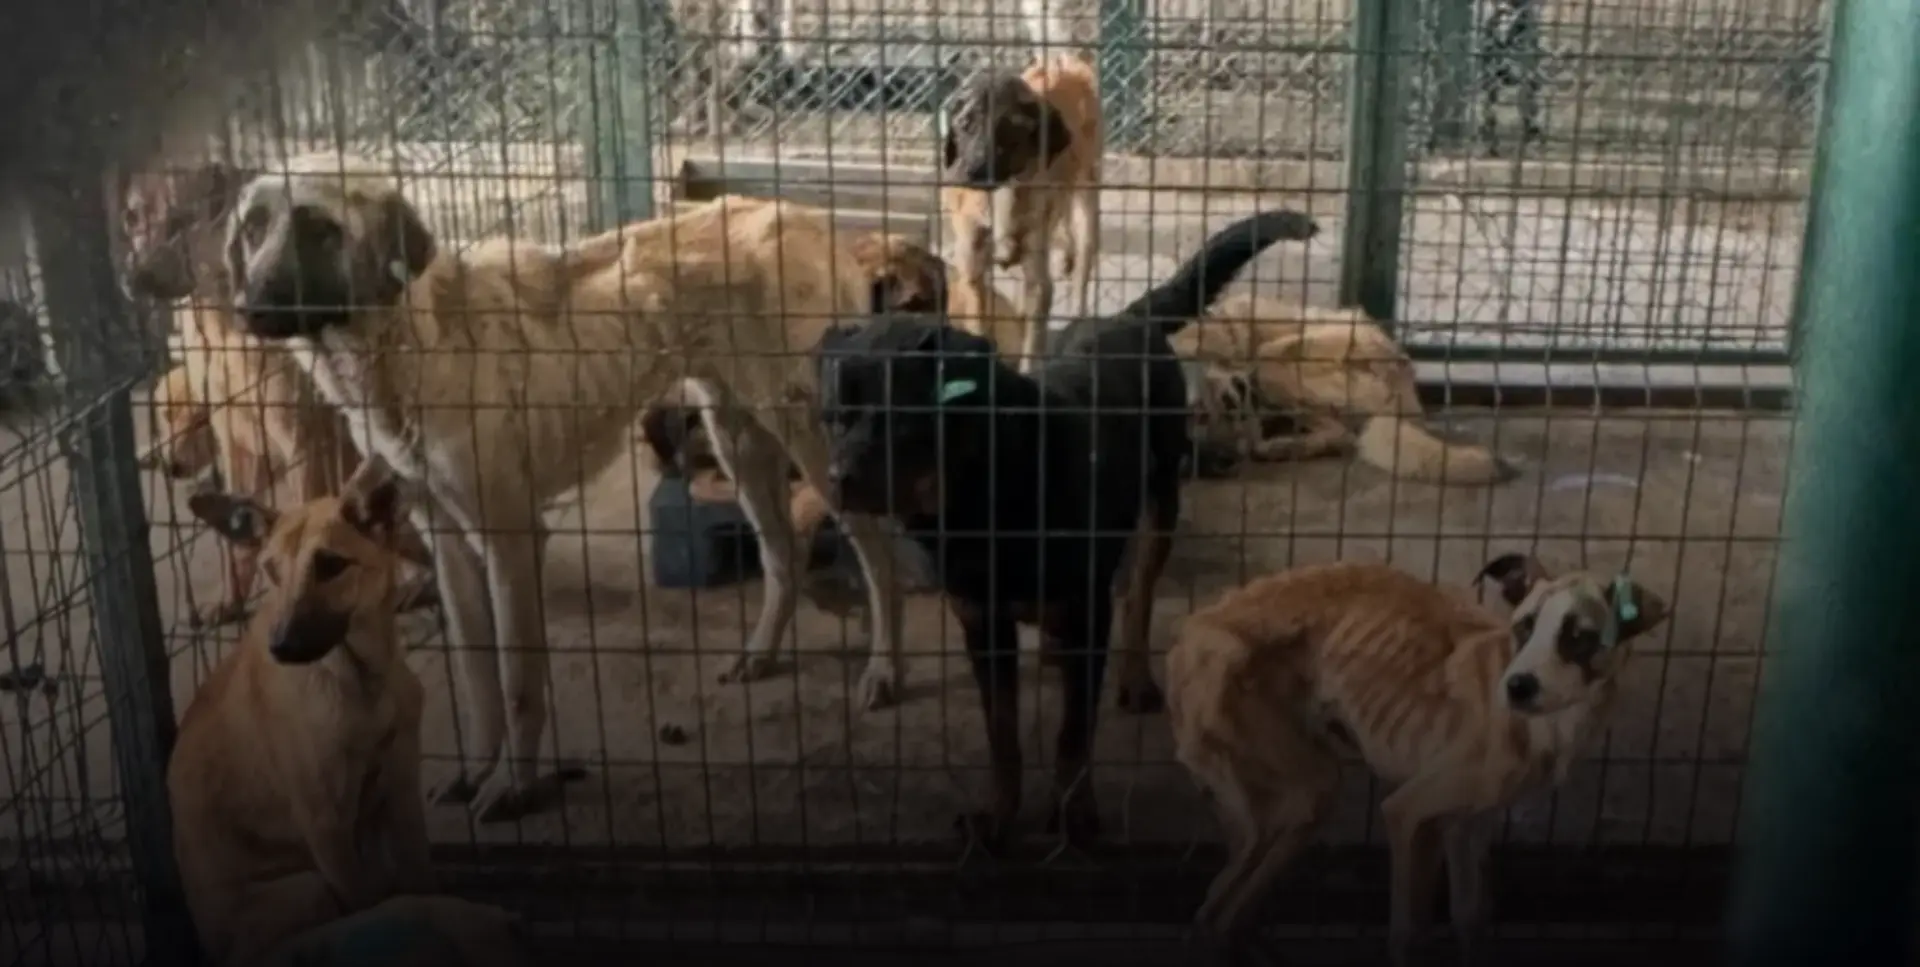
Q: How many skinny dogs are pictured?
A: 2